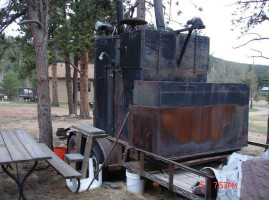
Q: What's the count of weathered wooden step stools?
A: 1